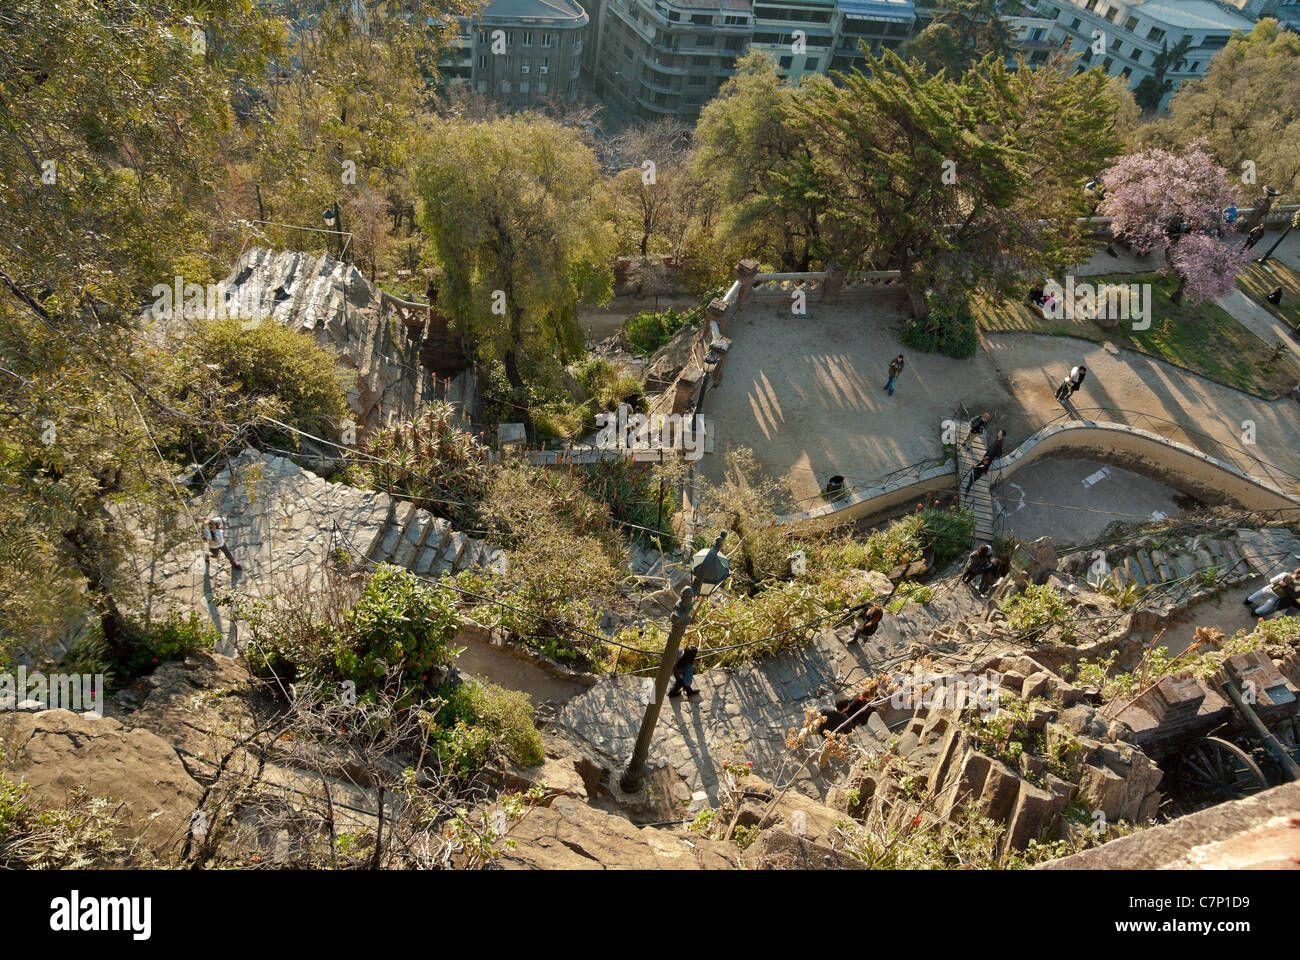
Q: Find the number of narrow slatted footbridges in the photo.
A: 1